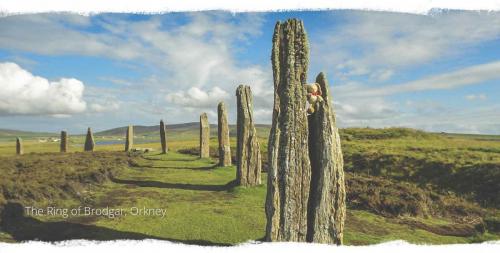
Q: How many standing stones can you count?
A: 10